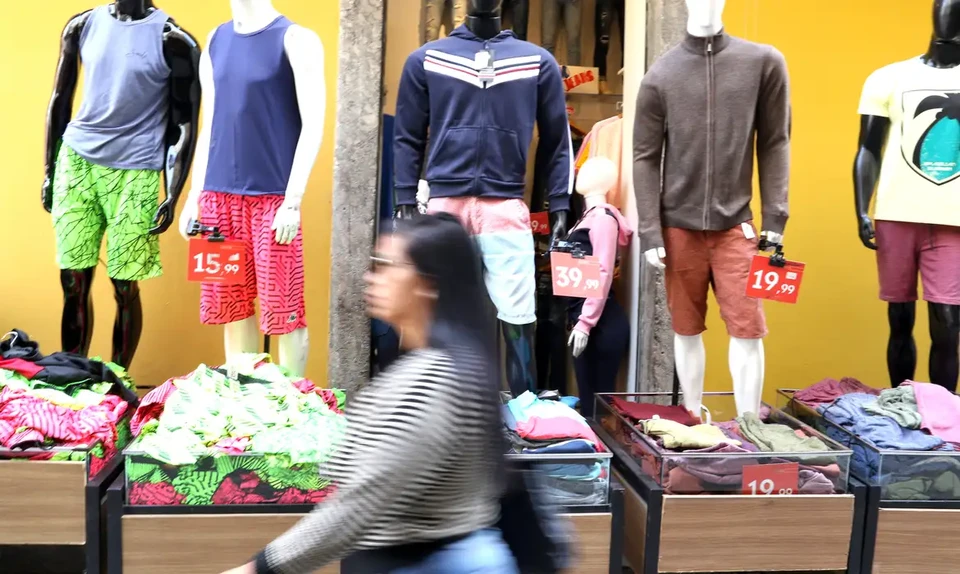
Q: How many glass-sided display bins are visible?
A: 5